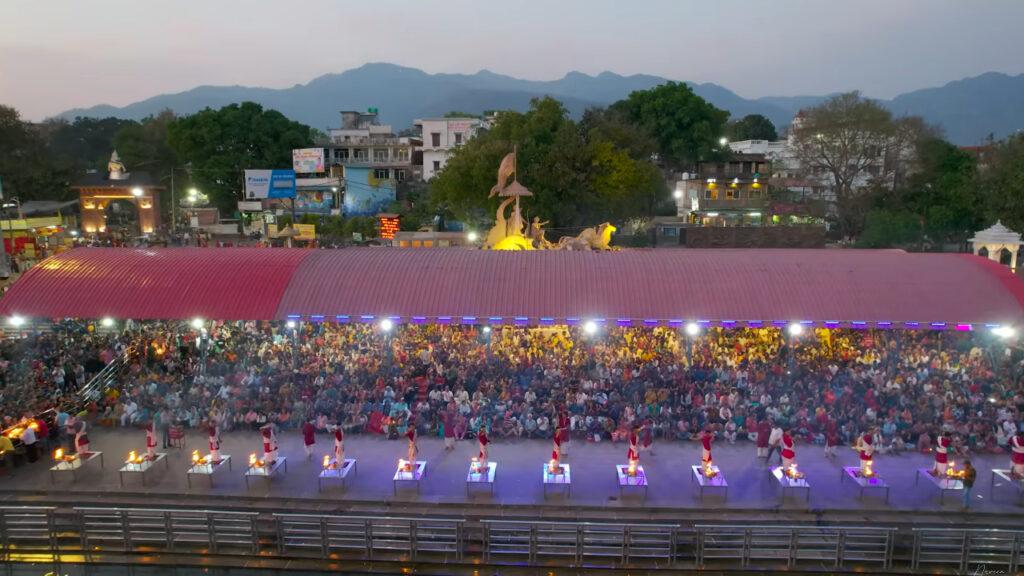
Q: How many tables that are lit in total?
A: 13